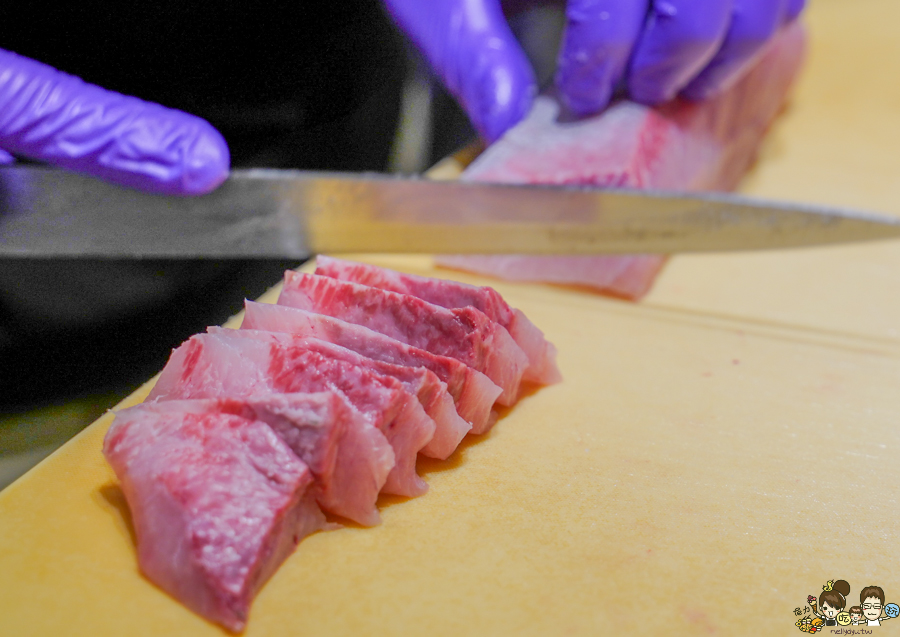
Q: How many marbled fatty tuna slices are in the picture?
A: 7